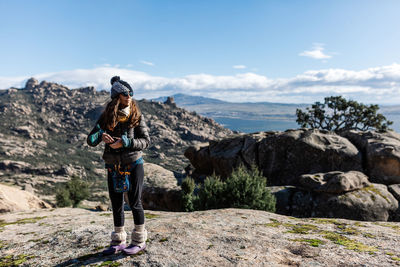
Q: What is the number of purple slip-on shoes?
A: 2